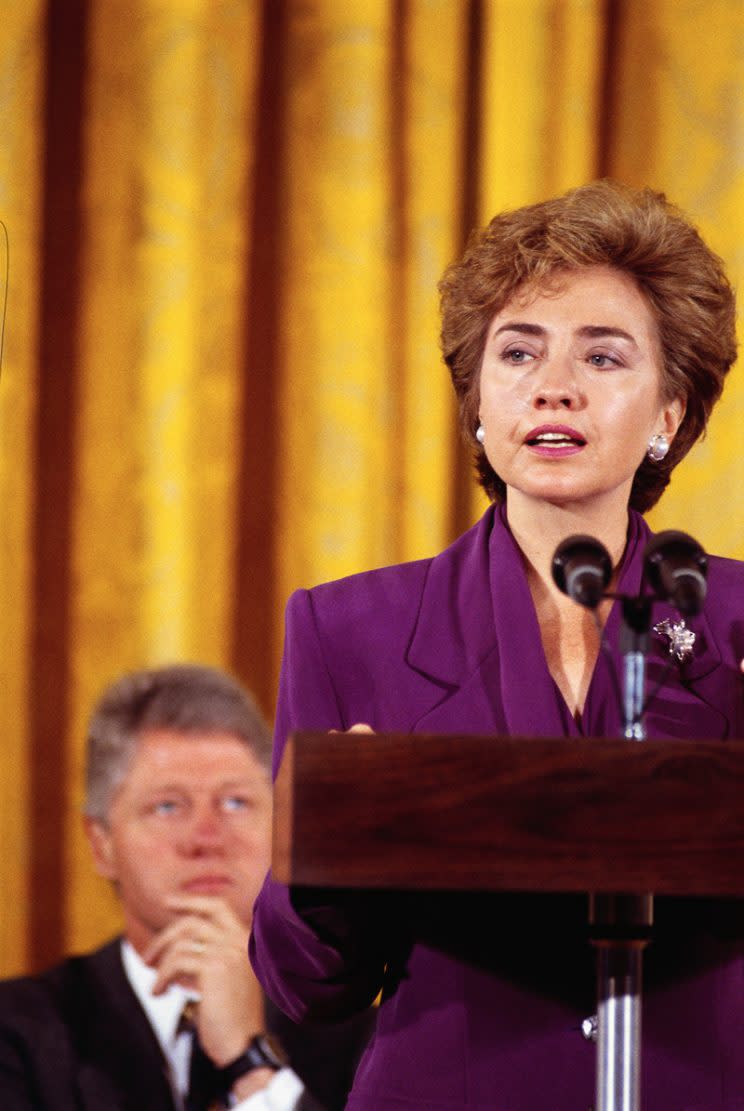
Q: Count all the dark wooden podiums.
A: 1